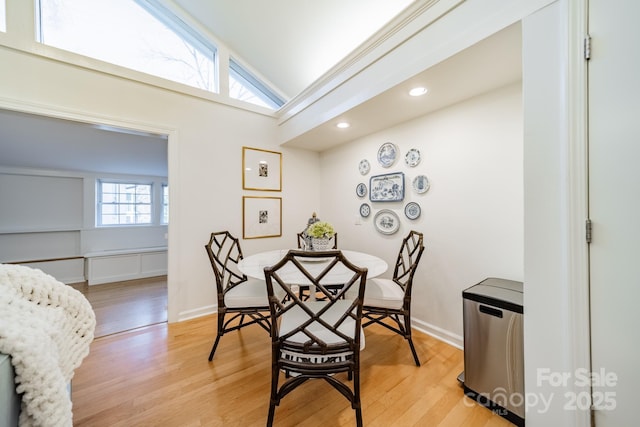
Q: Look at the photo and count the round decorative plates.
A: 8